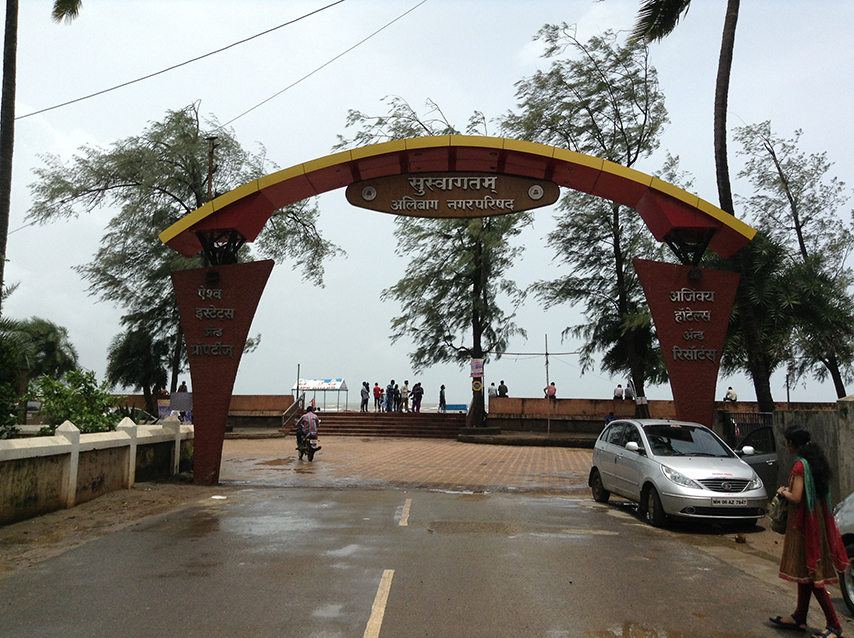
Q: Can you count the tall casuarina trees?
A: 4